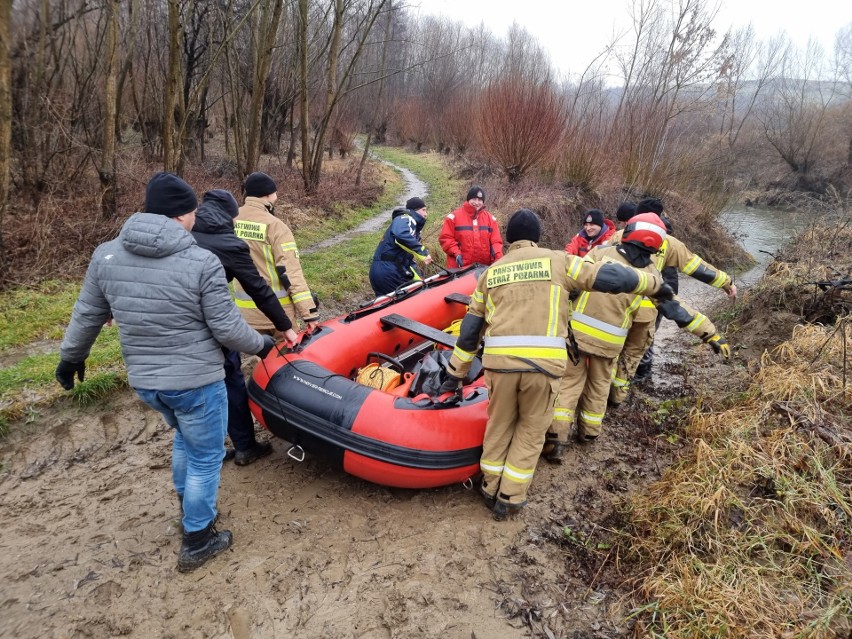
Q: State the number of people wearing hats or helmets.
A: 10